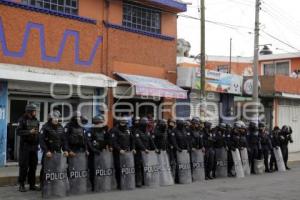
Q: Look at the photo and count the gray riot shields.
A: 12